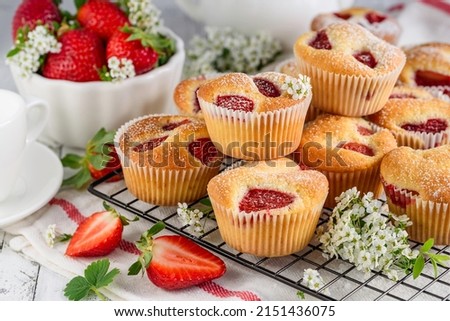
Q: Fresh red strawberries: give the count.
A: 7